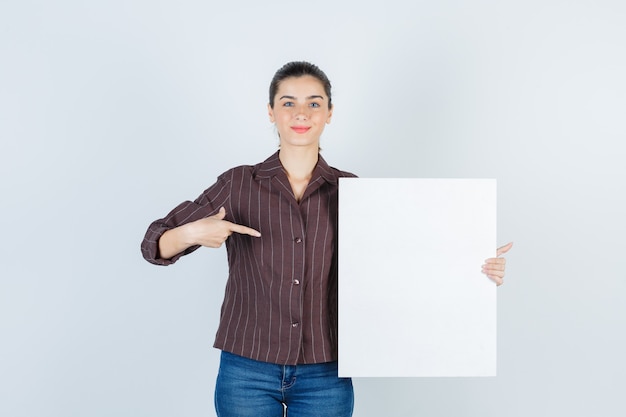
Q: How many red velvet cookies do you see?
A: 0